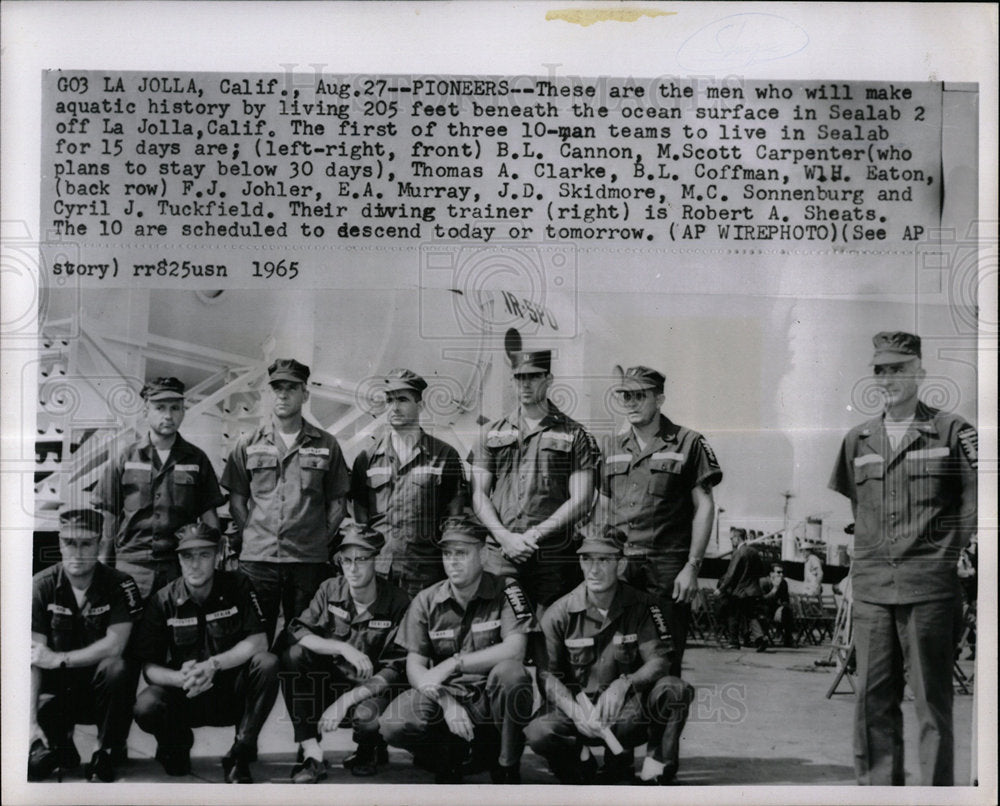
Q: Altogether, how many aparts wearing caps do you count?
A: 11